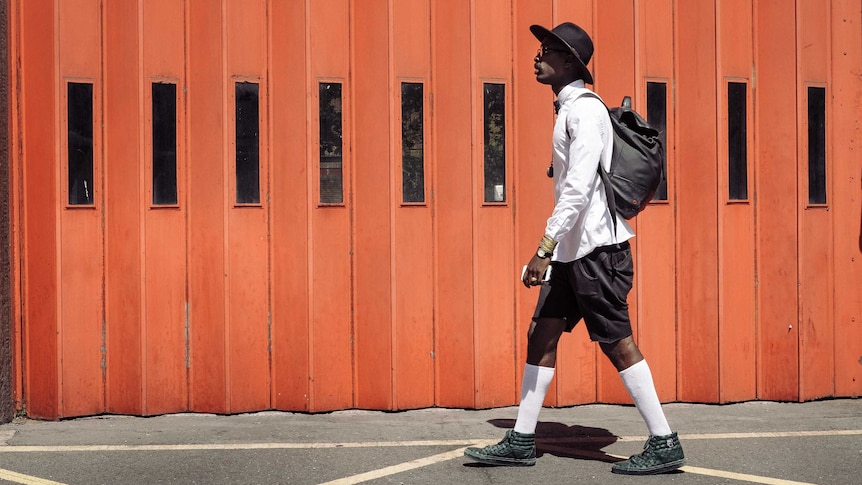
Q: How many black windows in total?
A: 9